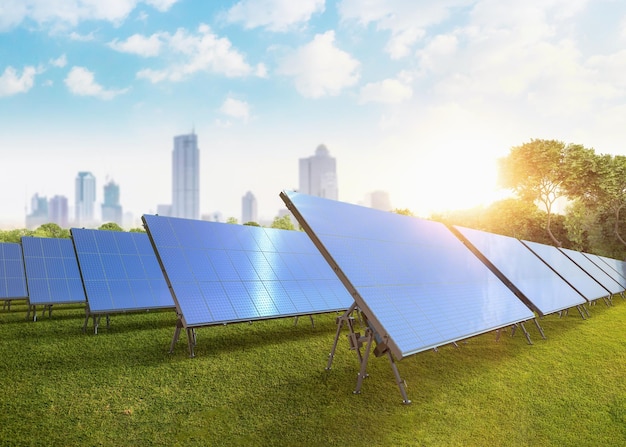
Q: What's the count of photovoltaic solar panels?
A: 10